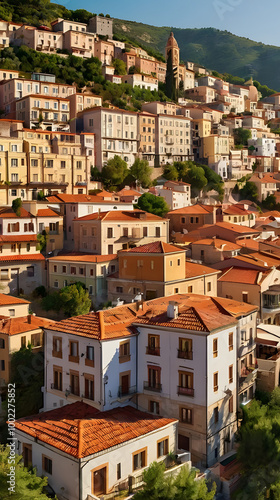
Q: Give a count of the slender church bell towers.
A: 1